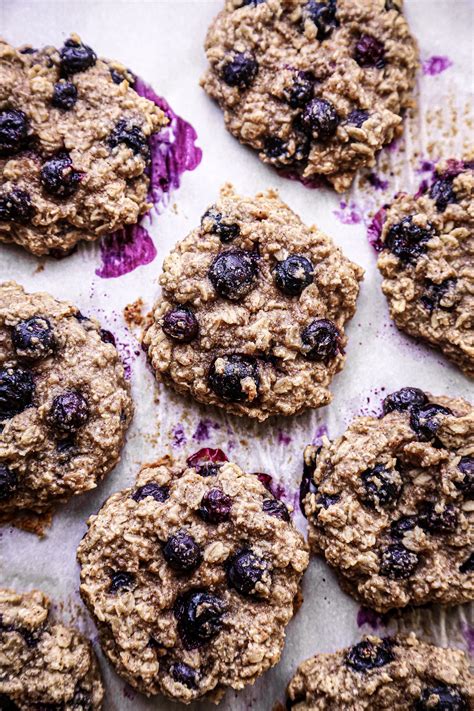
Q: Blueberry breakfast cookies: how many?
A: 9